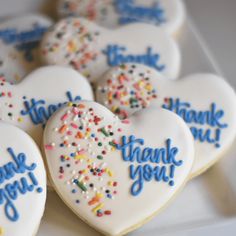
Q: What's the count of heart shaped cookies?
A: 7